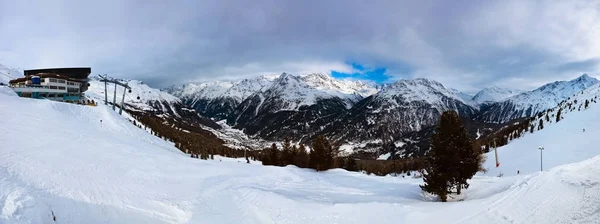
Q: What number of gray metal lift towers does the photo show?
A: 3